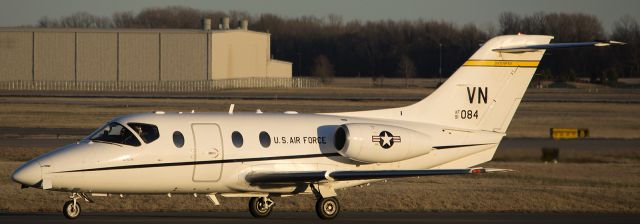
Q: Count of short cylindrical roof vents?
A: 3